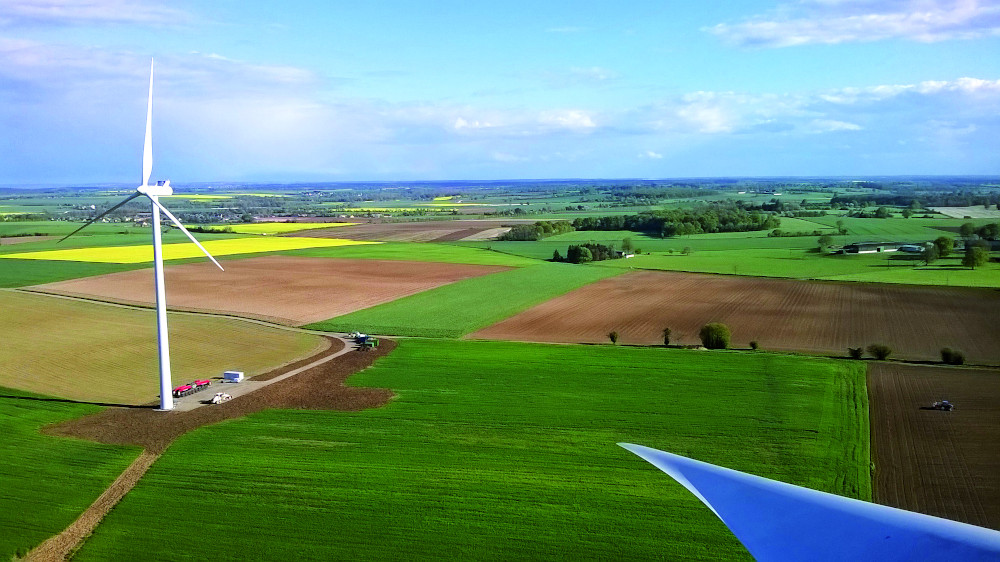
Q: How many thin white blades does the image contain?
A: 3